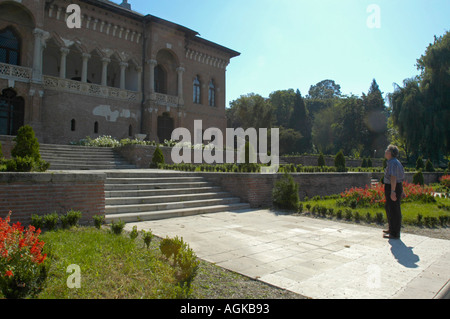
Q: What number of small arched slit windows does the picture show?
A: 3